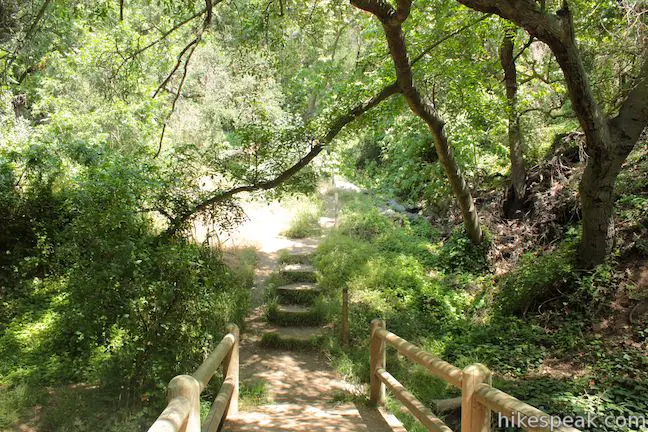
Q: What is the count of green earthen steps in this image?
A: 5